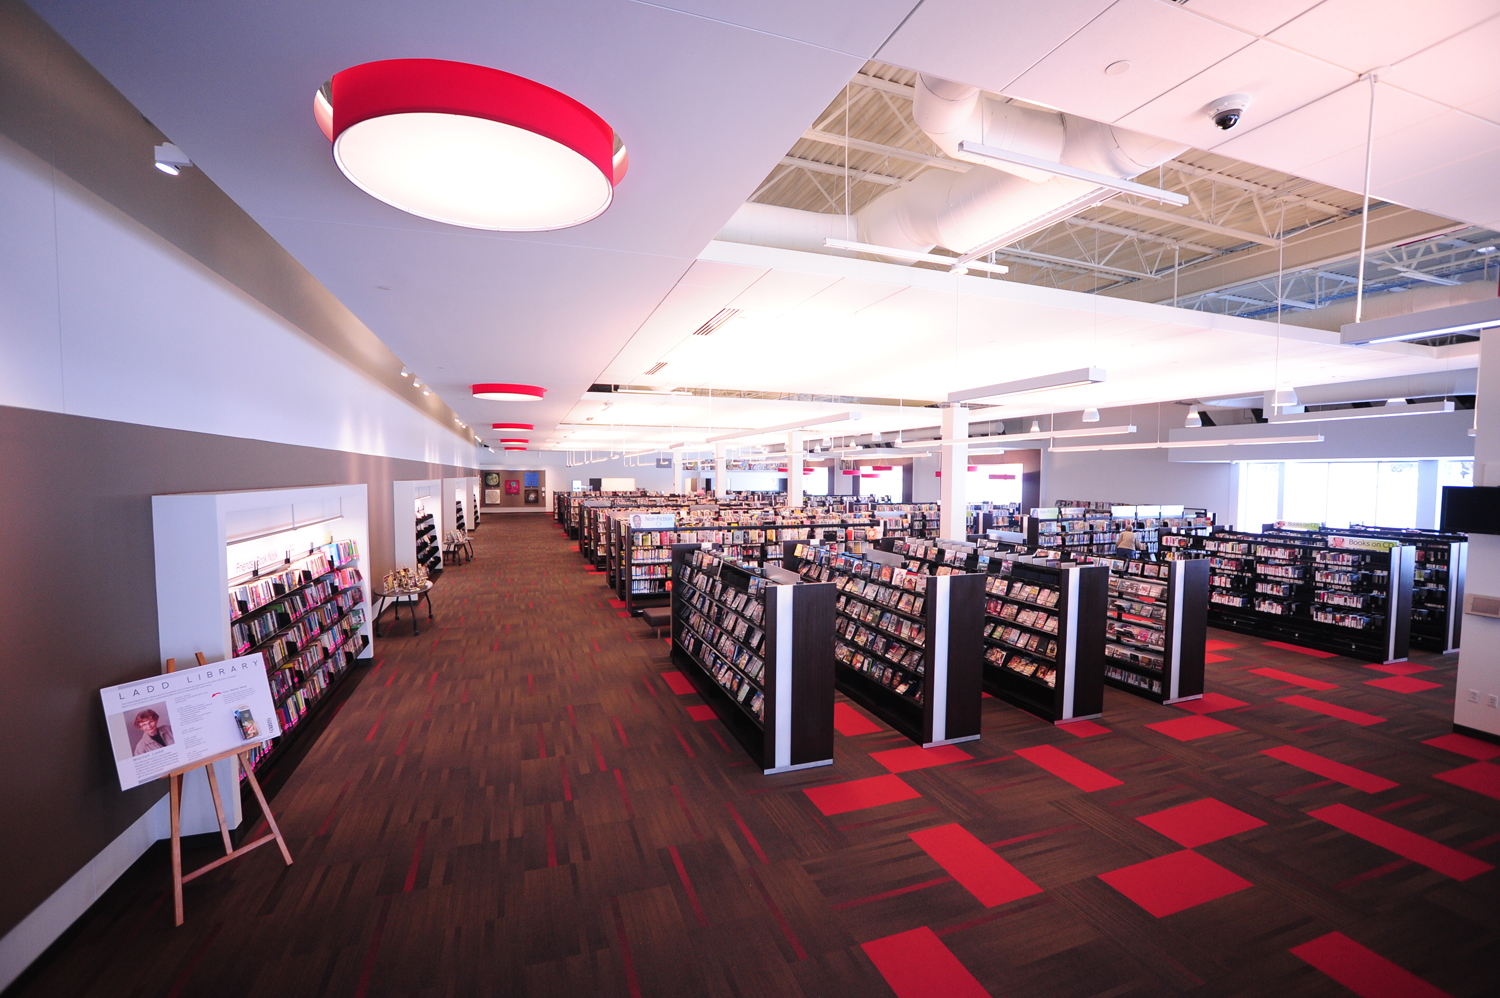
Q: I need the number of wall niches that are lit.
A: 4